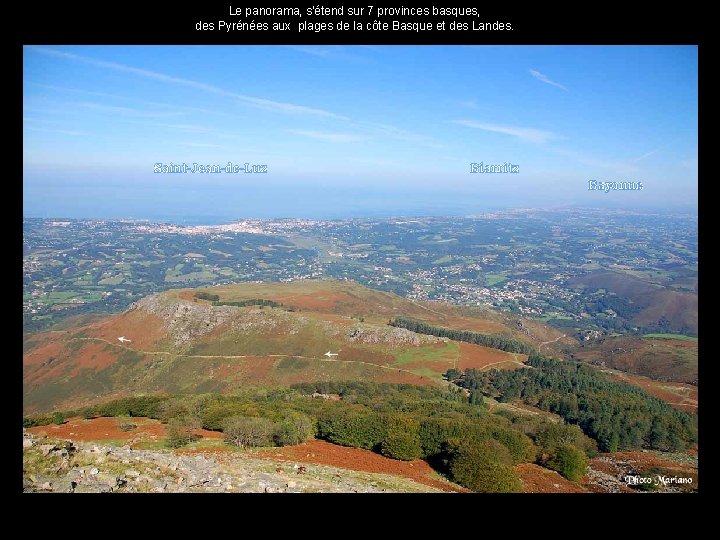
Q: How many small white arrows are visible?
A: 2